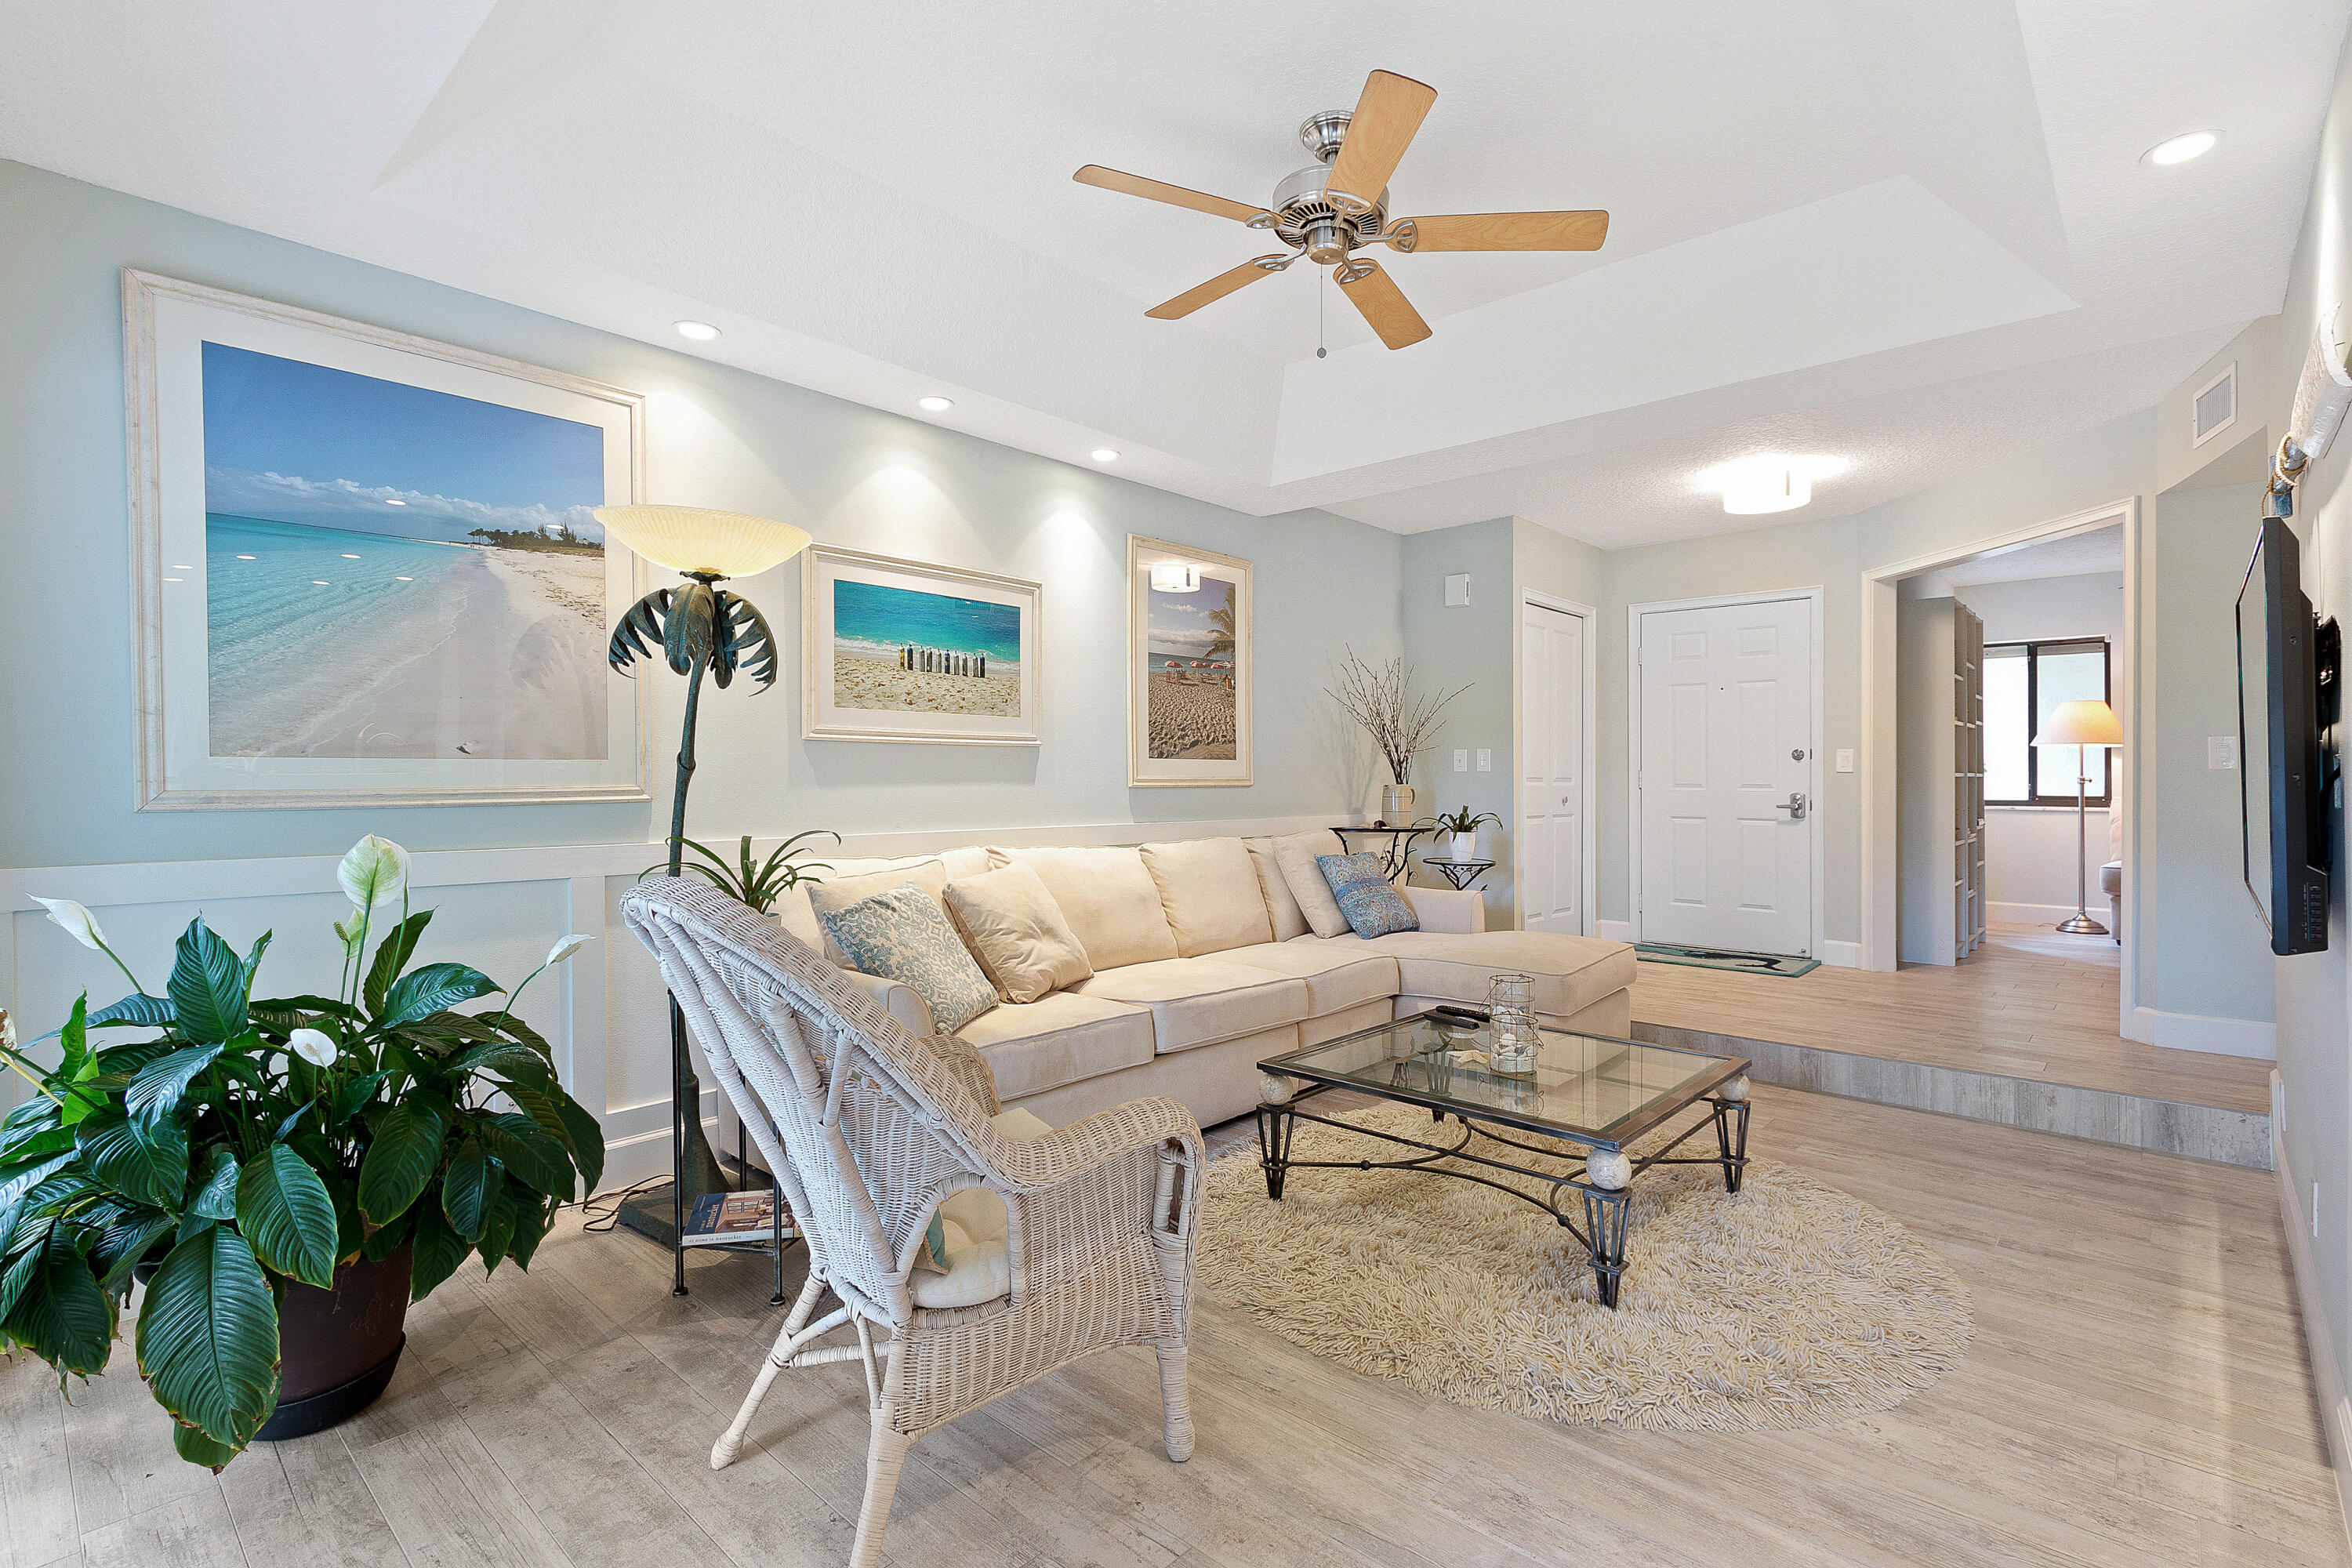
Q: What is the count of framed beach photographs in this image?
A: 3